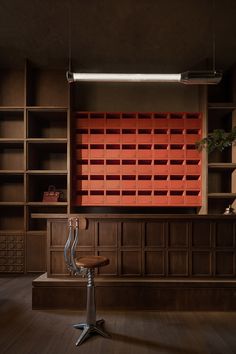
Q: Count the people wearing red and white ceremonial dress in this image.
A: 0